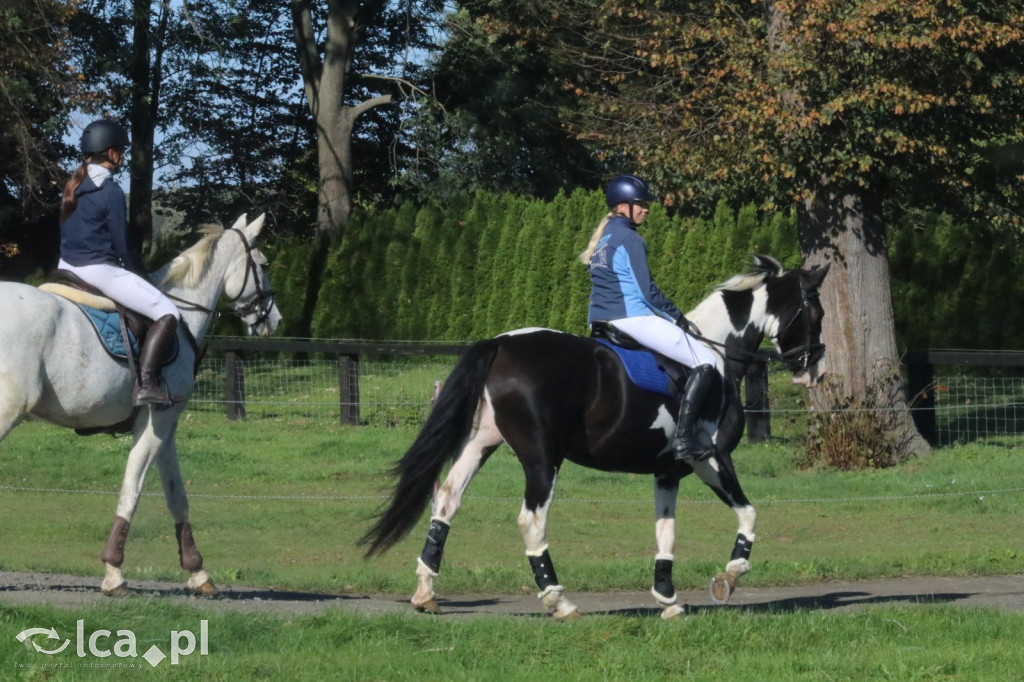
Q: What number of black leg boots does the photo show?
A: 4